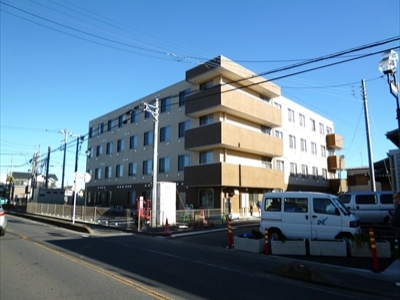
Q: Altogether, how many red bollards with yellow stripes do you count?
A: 3